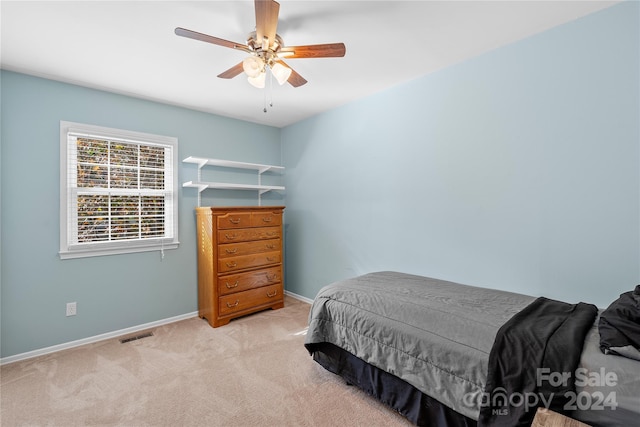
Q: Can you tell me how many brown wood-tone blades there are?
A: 5